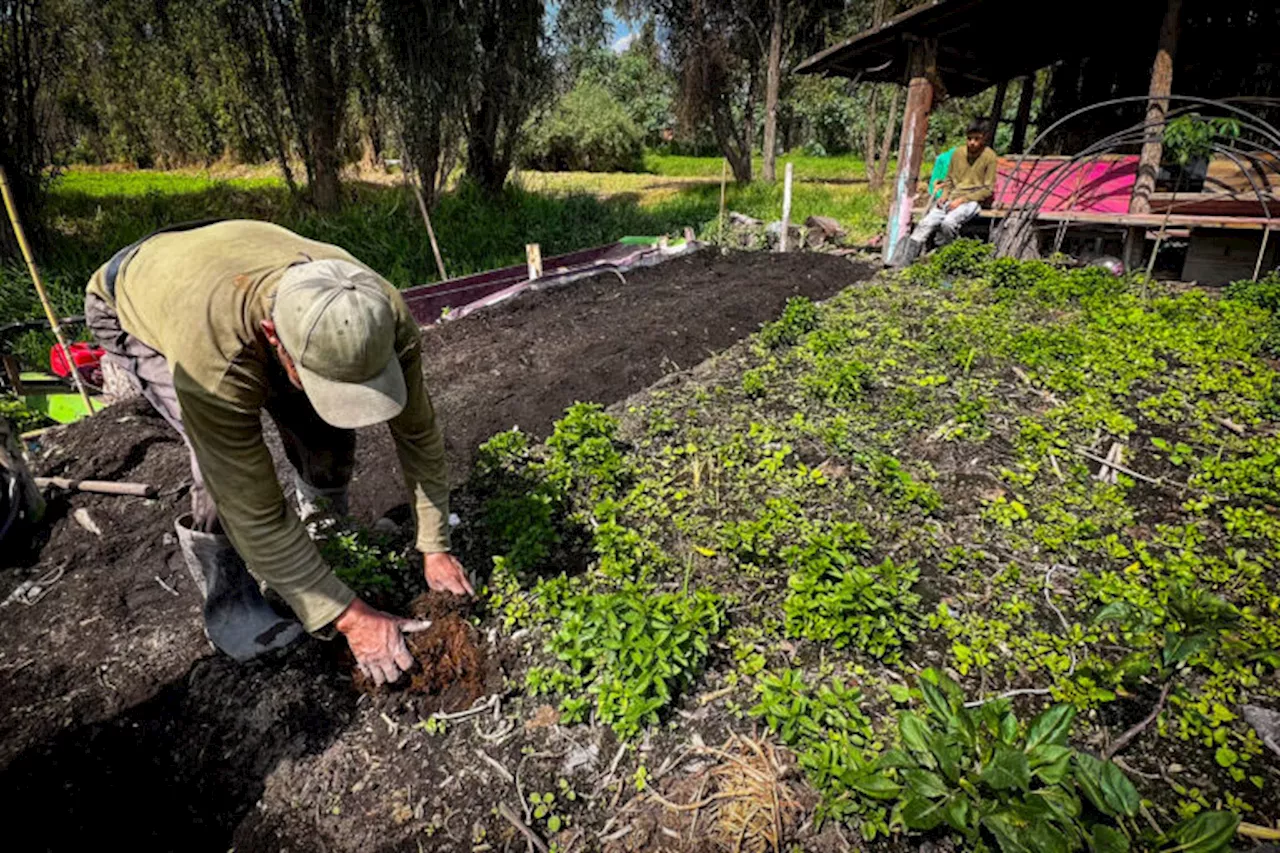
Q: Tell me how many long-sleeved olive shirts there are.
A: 2